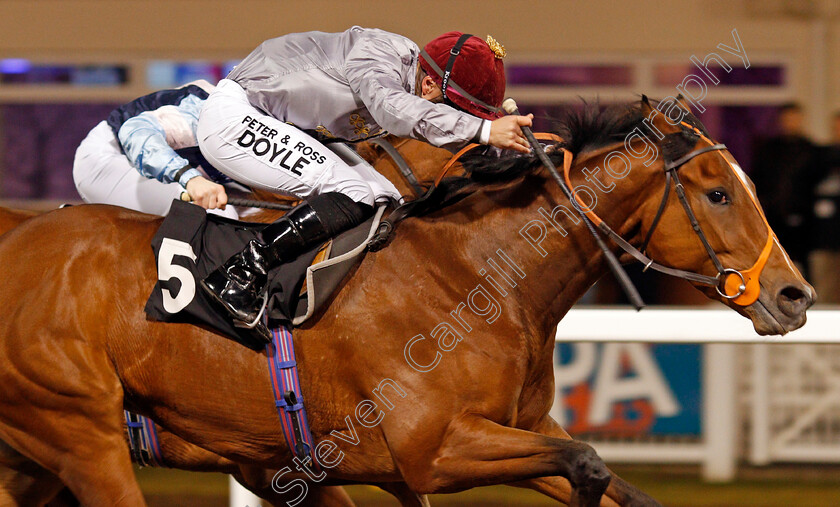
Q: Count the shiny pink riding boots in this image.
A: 0